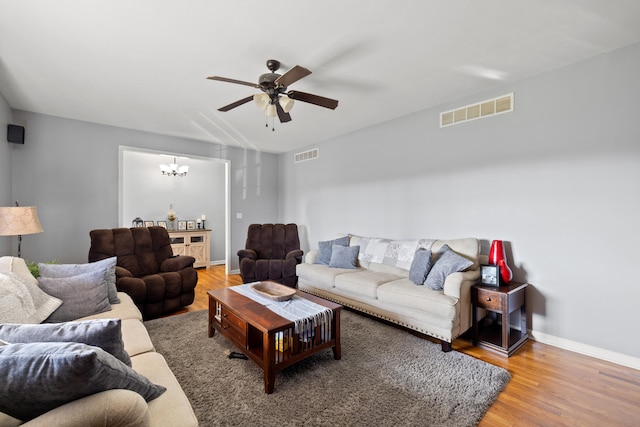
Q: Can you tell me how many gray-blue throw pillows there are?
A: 8